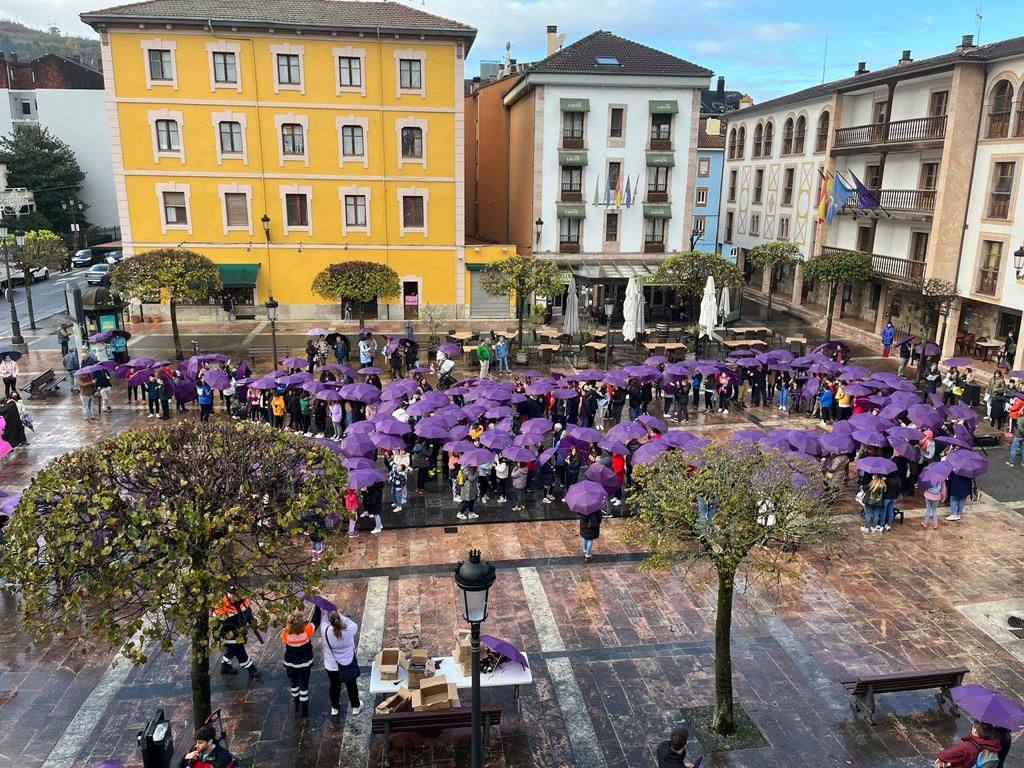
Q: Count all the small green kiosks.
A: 1